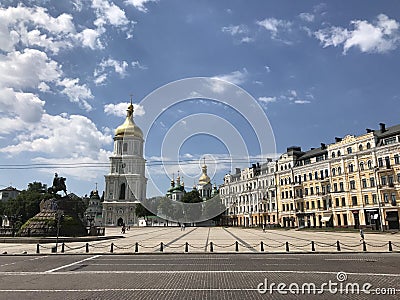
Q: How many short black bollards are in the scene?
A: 15